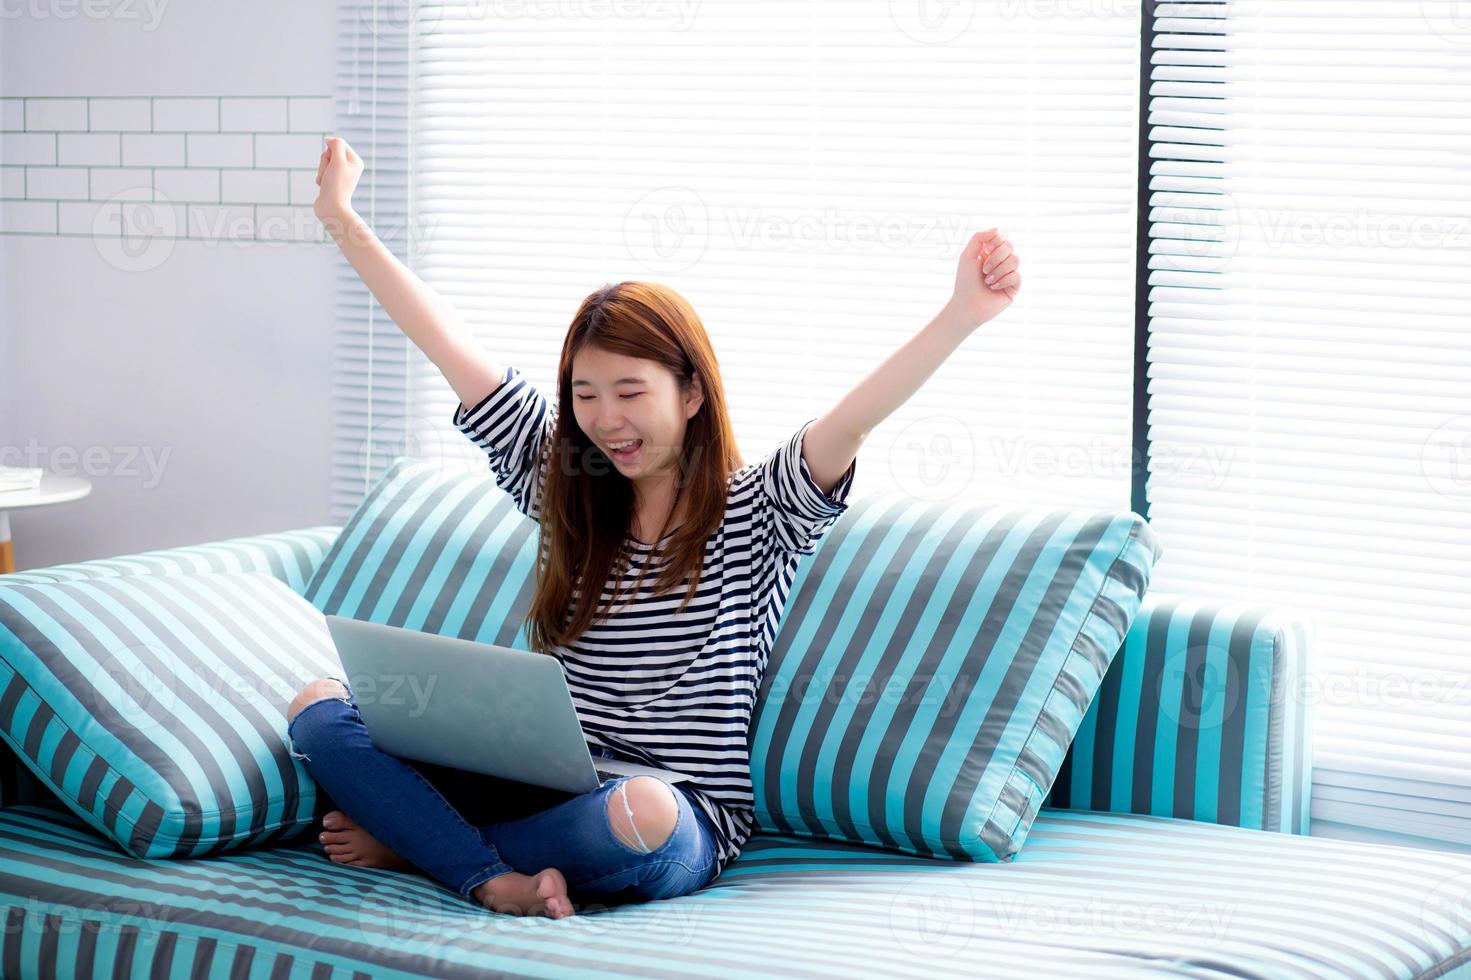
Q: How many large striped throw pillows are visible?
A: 3